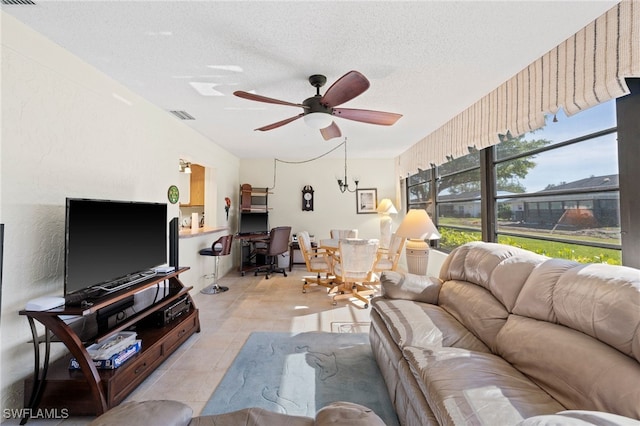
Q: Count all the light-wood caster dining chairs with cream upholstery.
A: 4